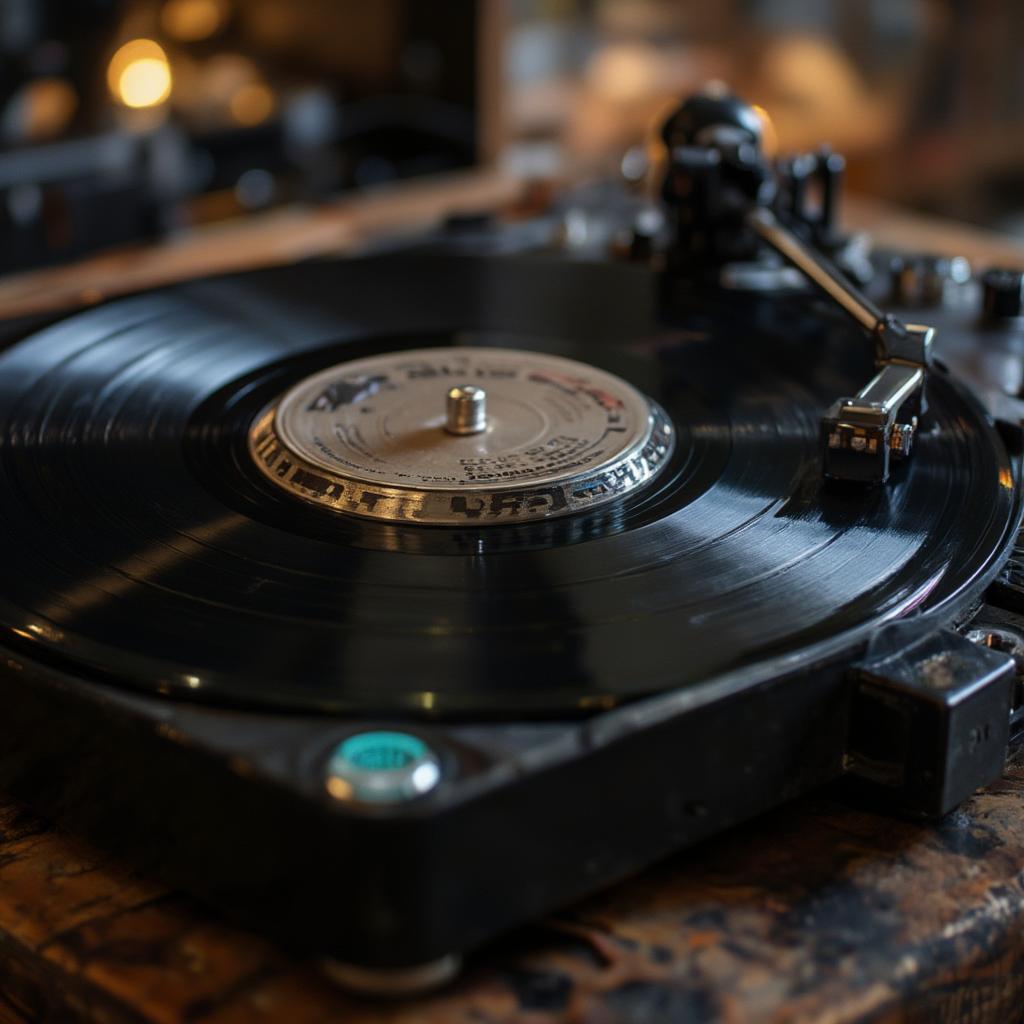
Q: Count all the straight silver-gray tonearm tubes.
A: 1